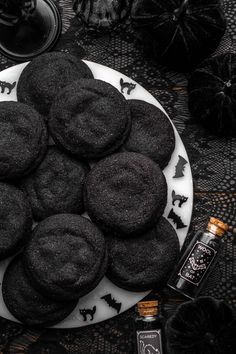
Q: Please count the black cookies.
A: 10